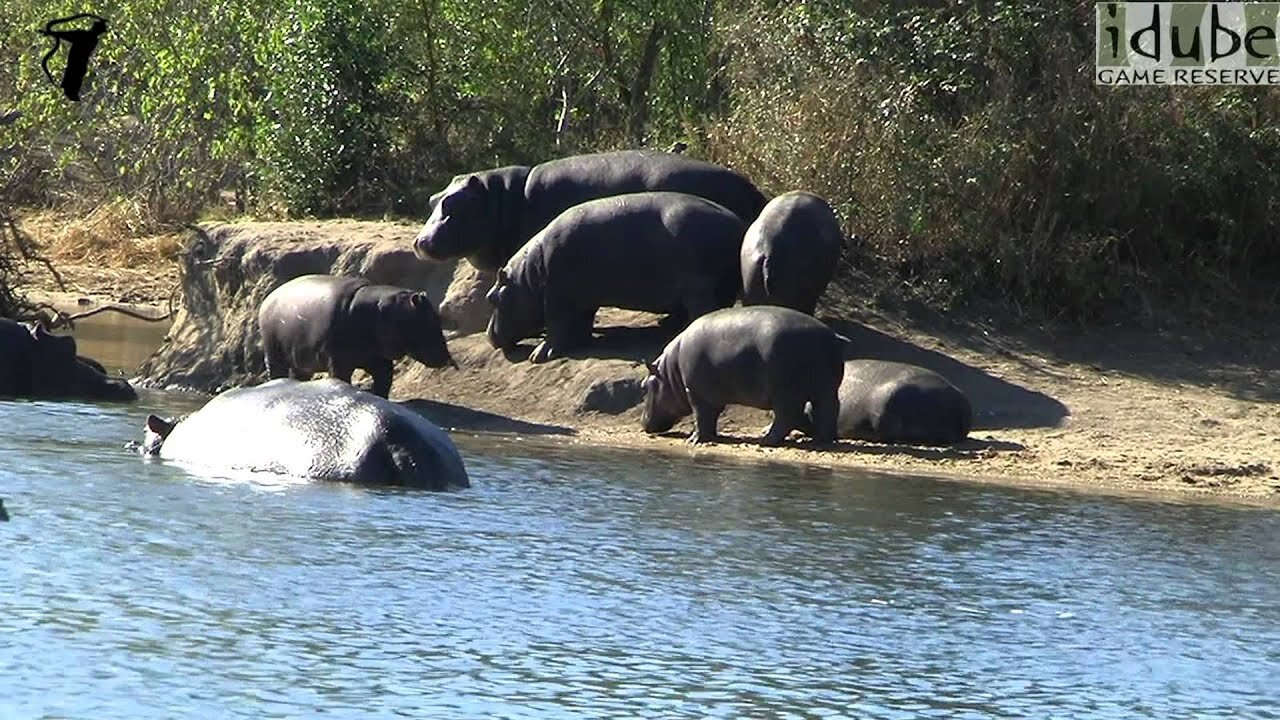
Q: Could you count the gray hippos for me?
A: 8